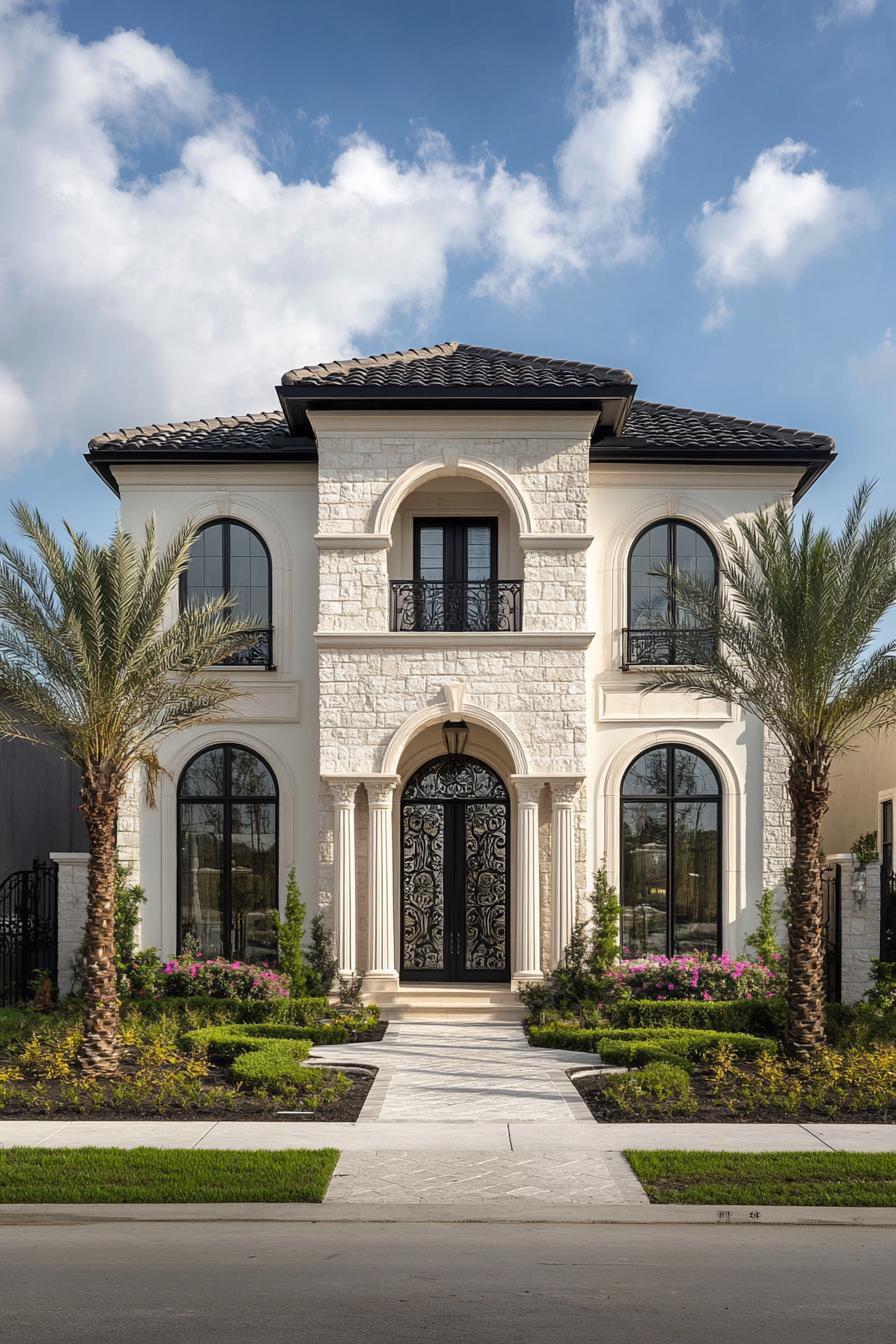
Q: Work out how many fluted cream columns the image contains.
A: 4